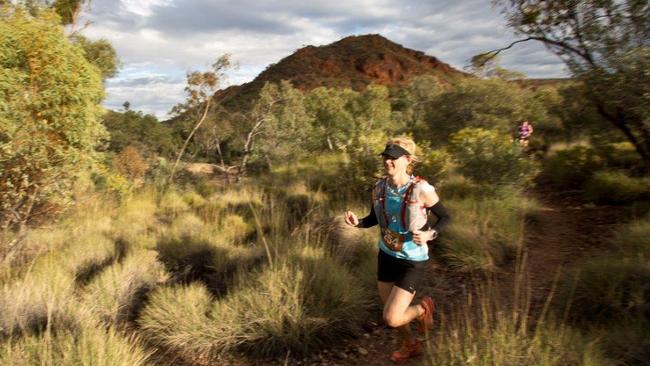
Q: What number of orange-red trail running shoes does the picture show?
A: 2